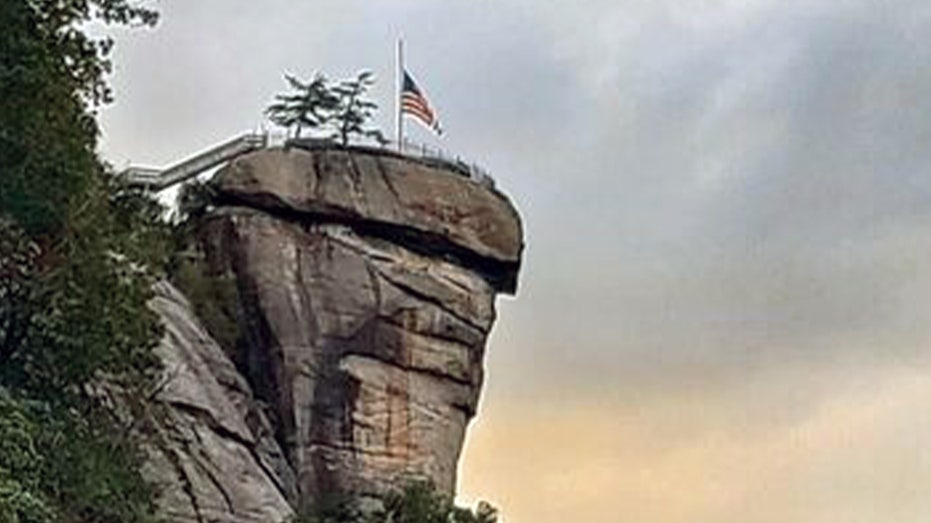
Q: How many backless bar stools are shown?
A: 0